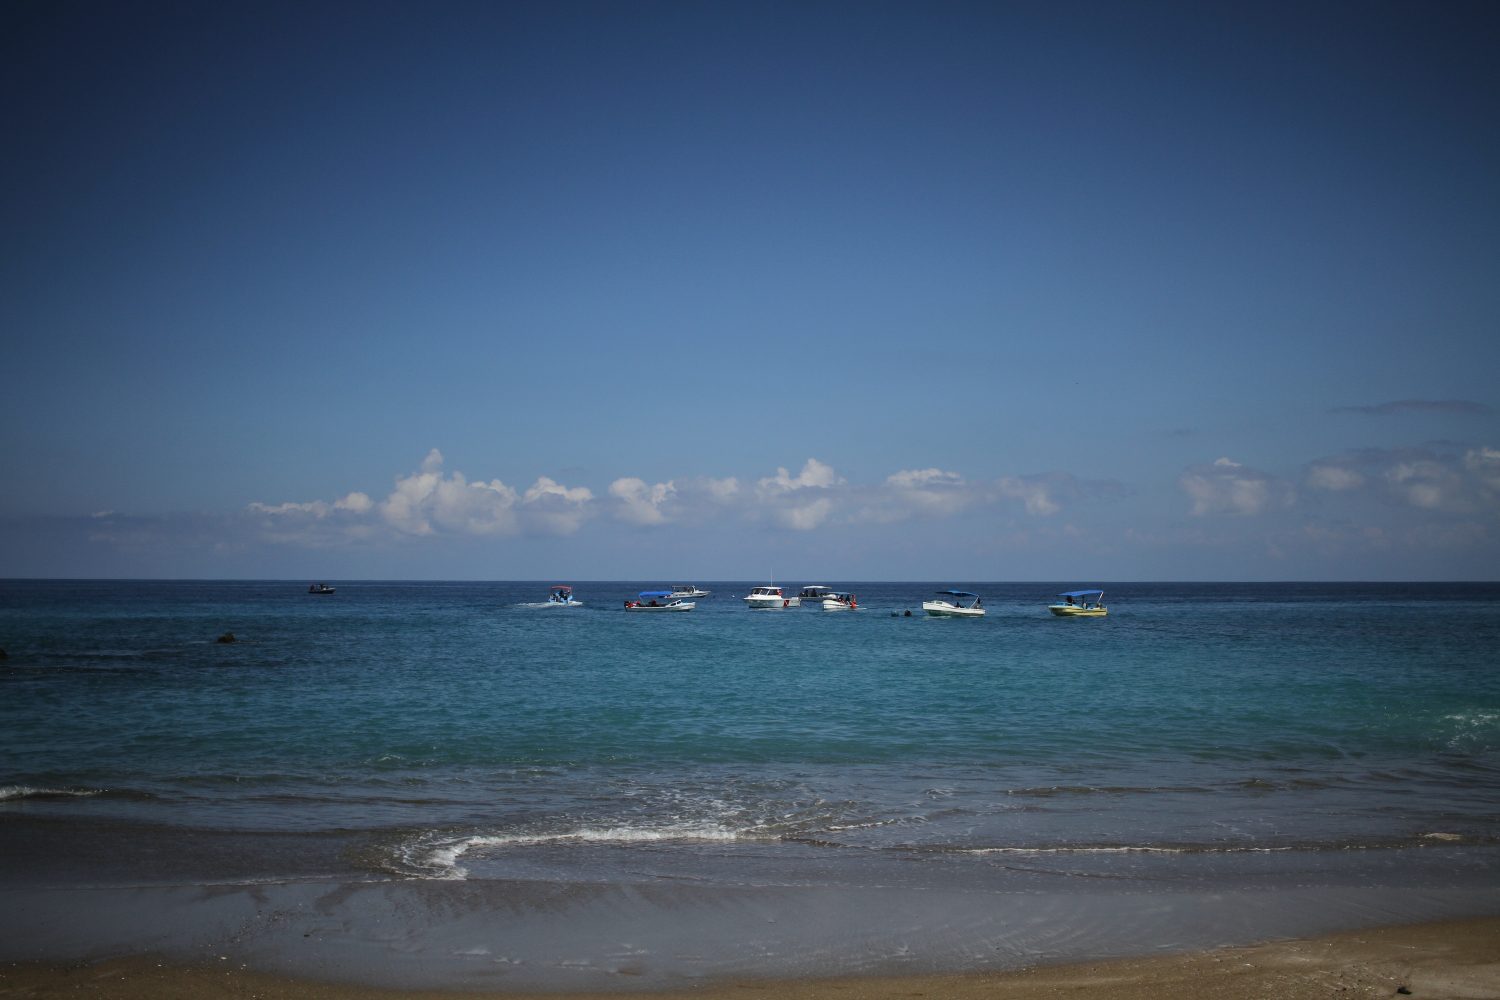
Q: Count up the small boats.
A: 9